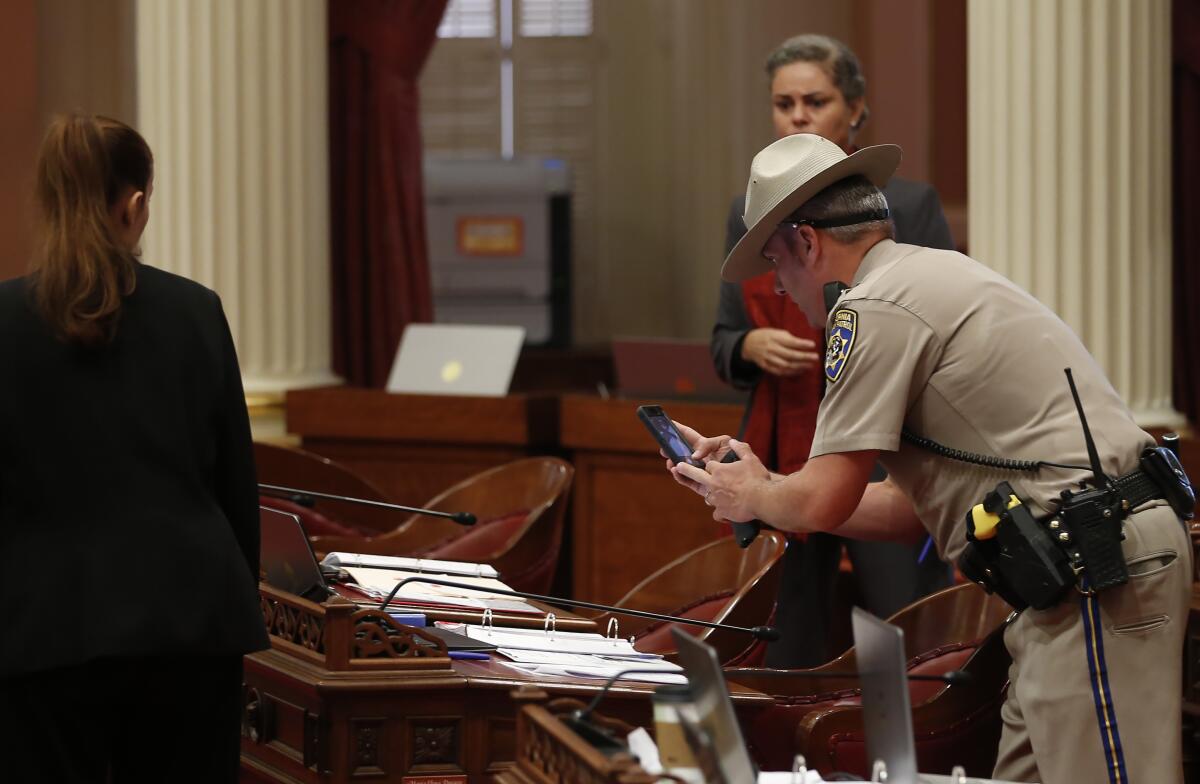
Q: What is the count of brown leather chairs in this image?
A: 4